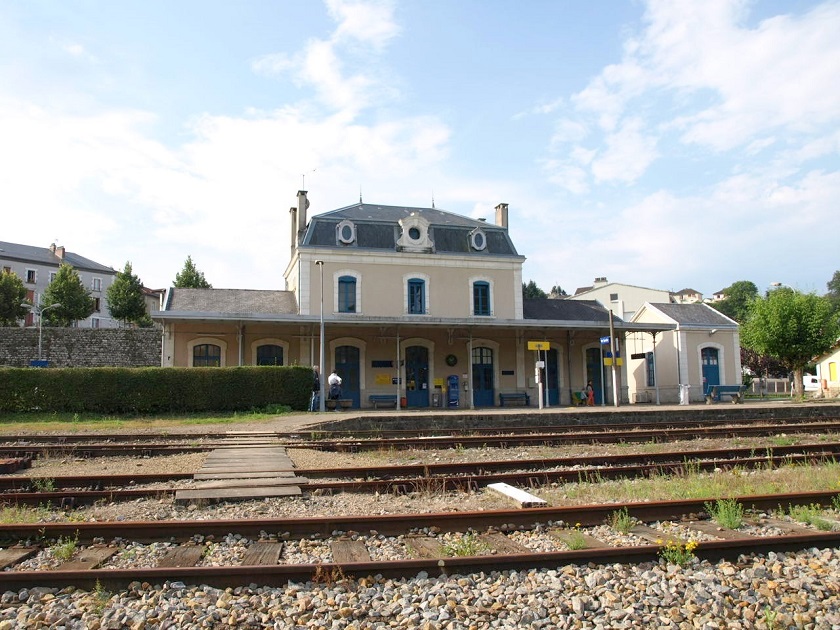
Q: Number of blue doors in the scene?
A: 6